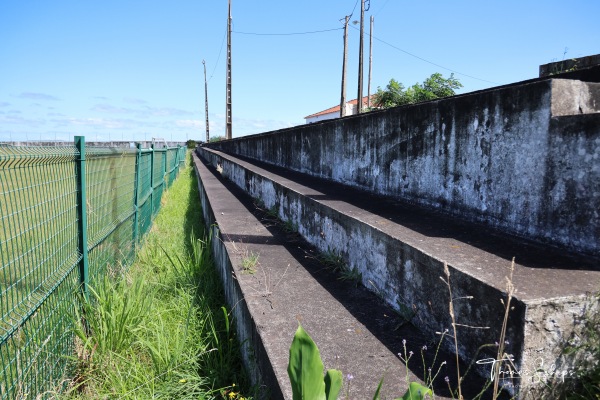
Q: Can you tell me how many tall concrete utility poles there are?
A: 5